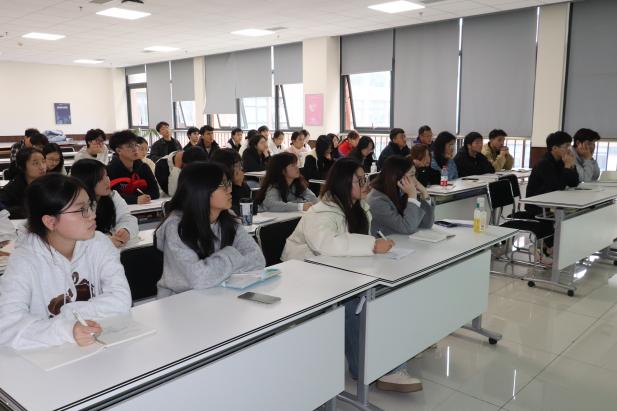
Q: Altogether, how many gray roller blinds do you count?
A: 10